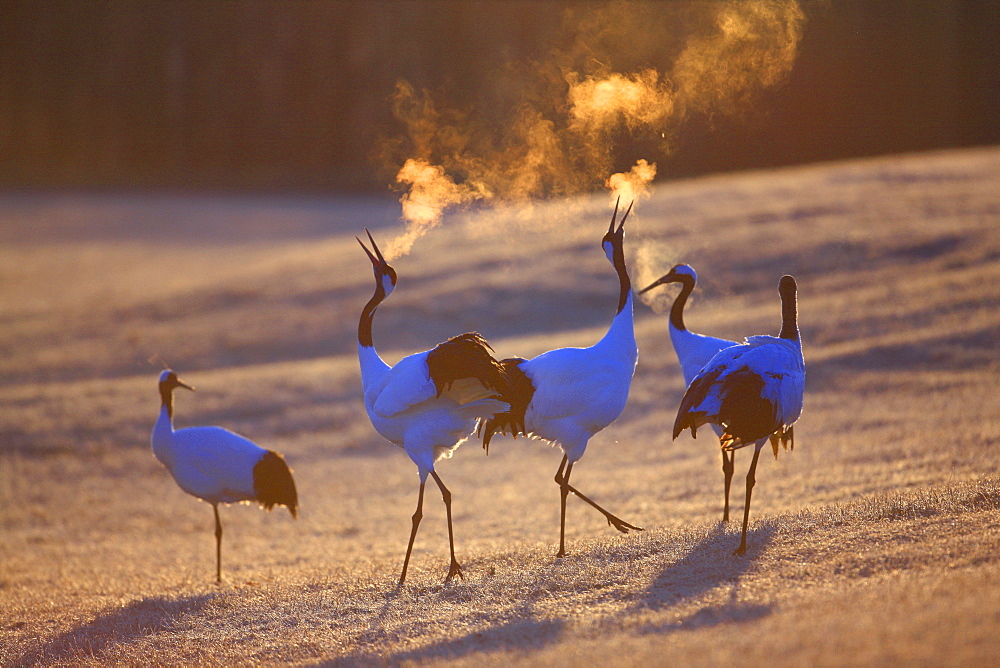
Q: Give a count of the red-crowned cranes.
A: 5